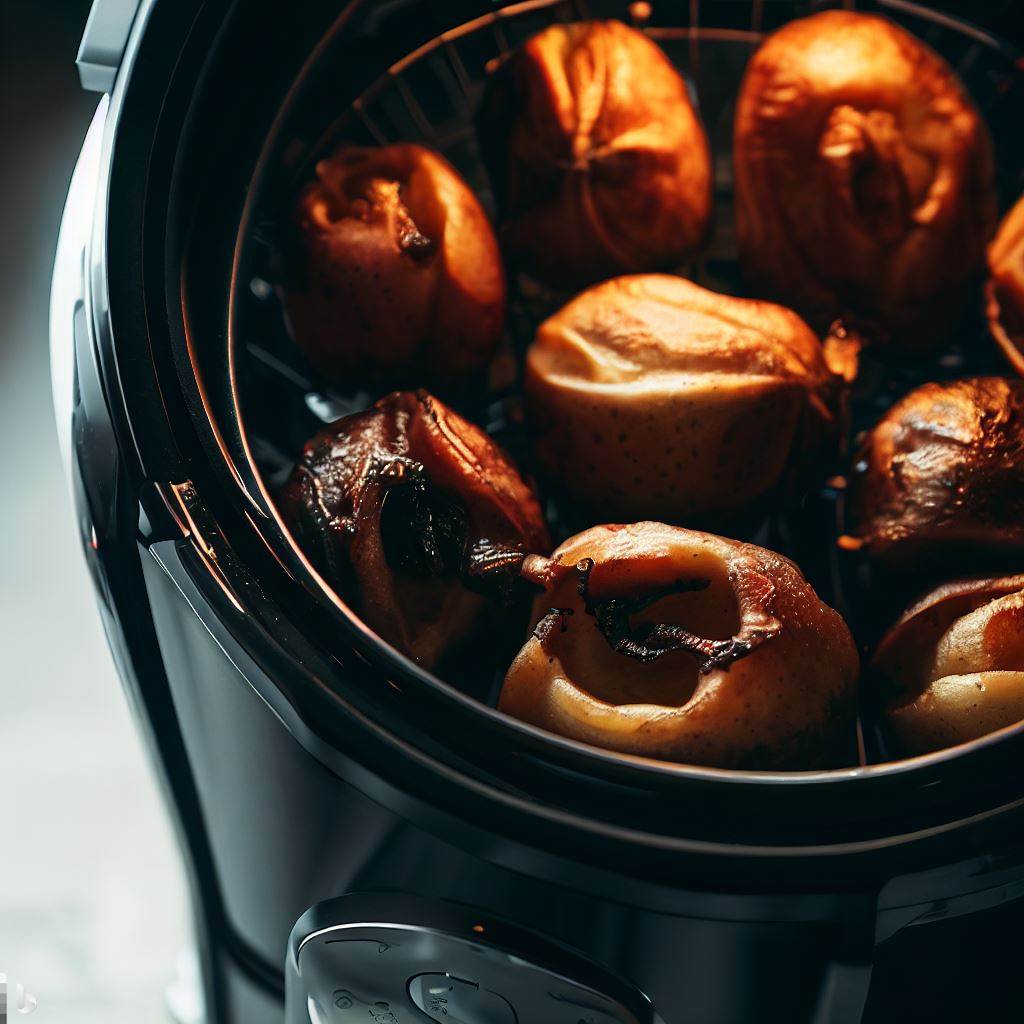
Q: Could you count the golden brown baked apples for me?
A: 9